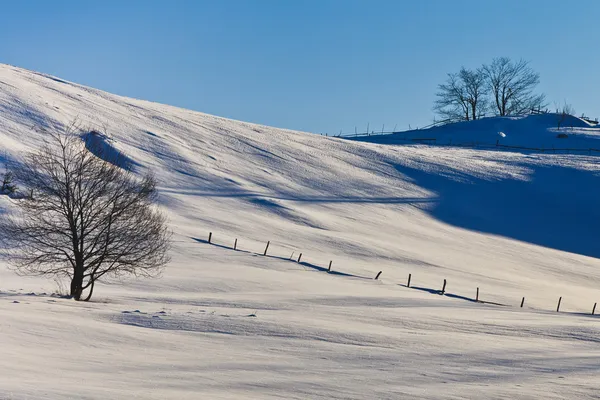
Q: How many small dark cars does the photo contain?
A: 0